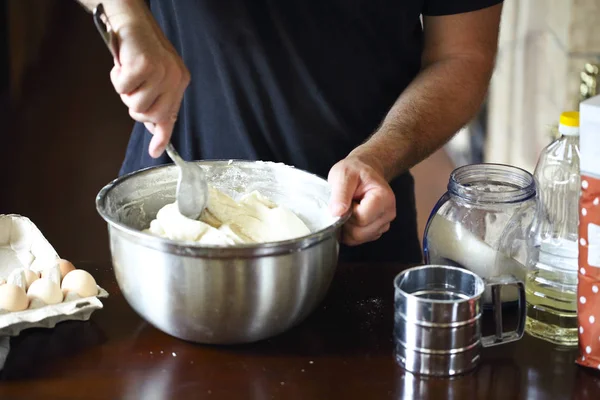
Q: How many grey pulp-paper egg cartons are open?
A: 1